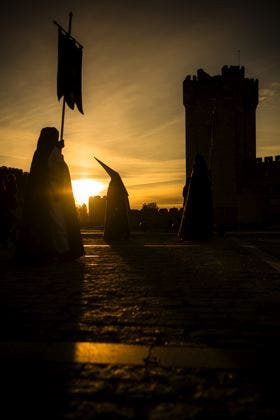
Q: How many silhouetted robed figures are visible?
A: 3